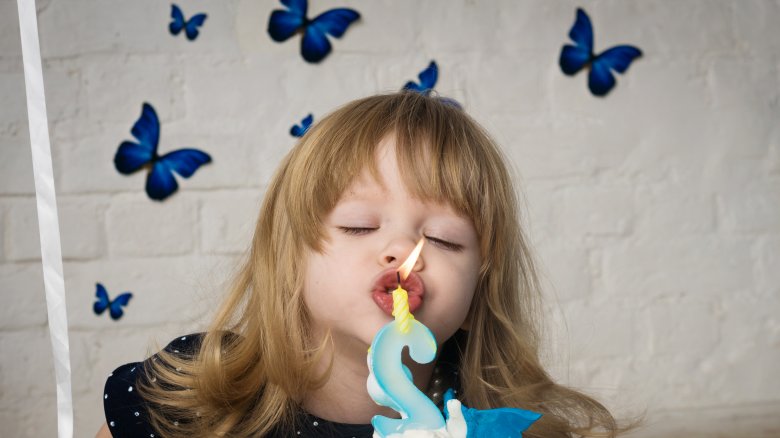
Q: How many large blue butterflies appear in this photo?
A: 3